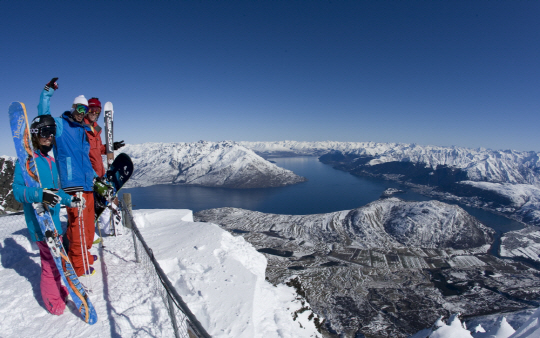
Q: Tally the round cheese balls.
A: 0